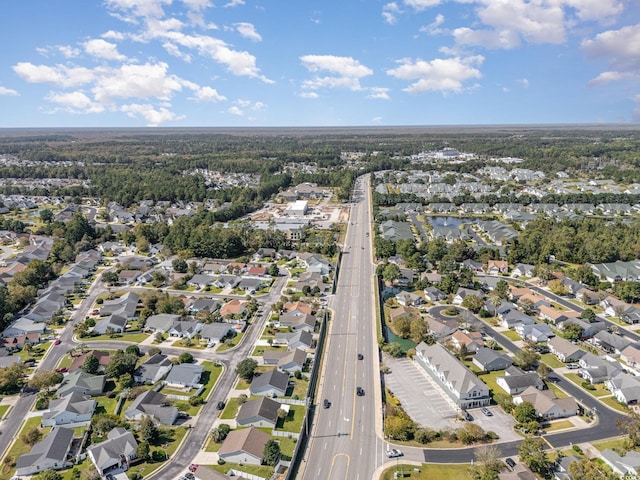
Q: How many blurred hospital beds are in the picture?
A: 0